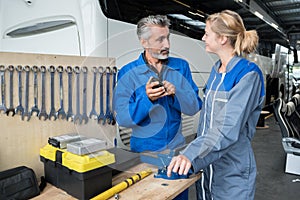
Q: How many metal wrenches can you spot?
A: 15